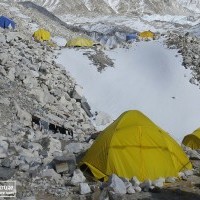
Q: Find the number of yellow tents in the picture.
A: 5